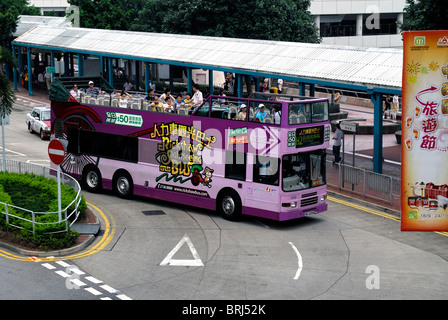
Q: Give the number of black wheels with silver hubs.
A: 3